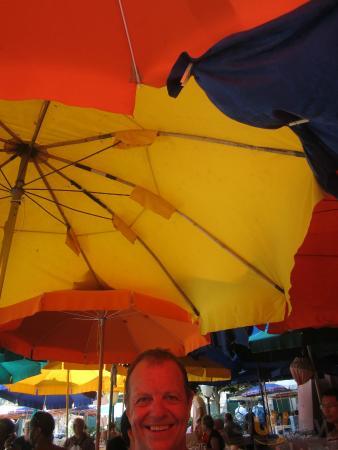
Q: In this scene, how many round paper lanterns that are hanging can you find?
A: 1